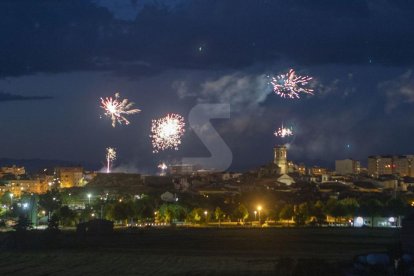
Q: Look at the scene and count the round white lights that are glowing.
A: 2